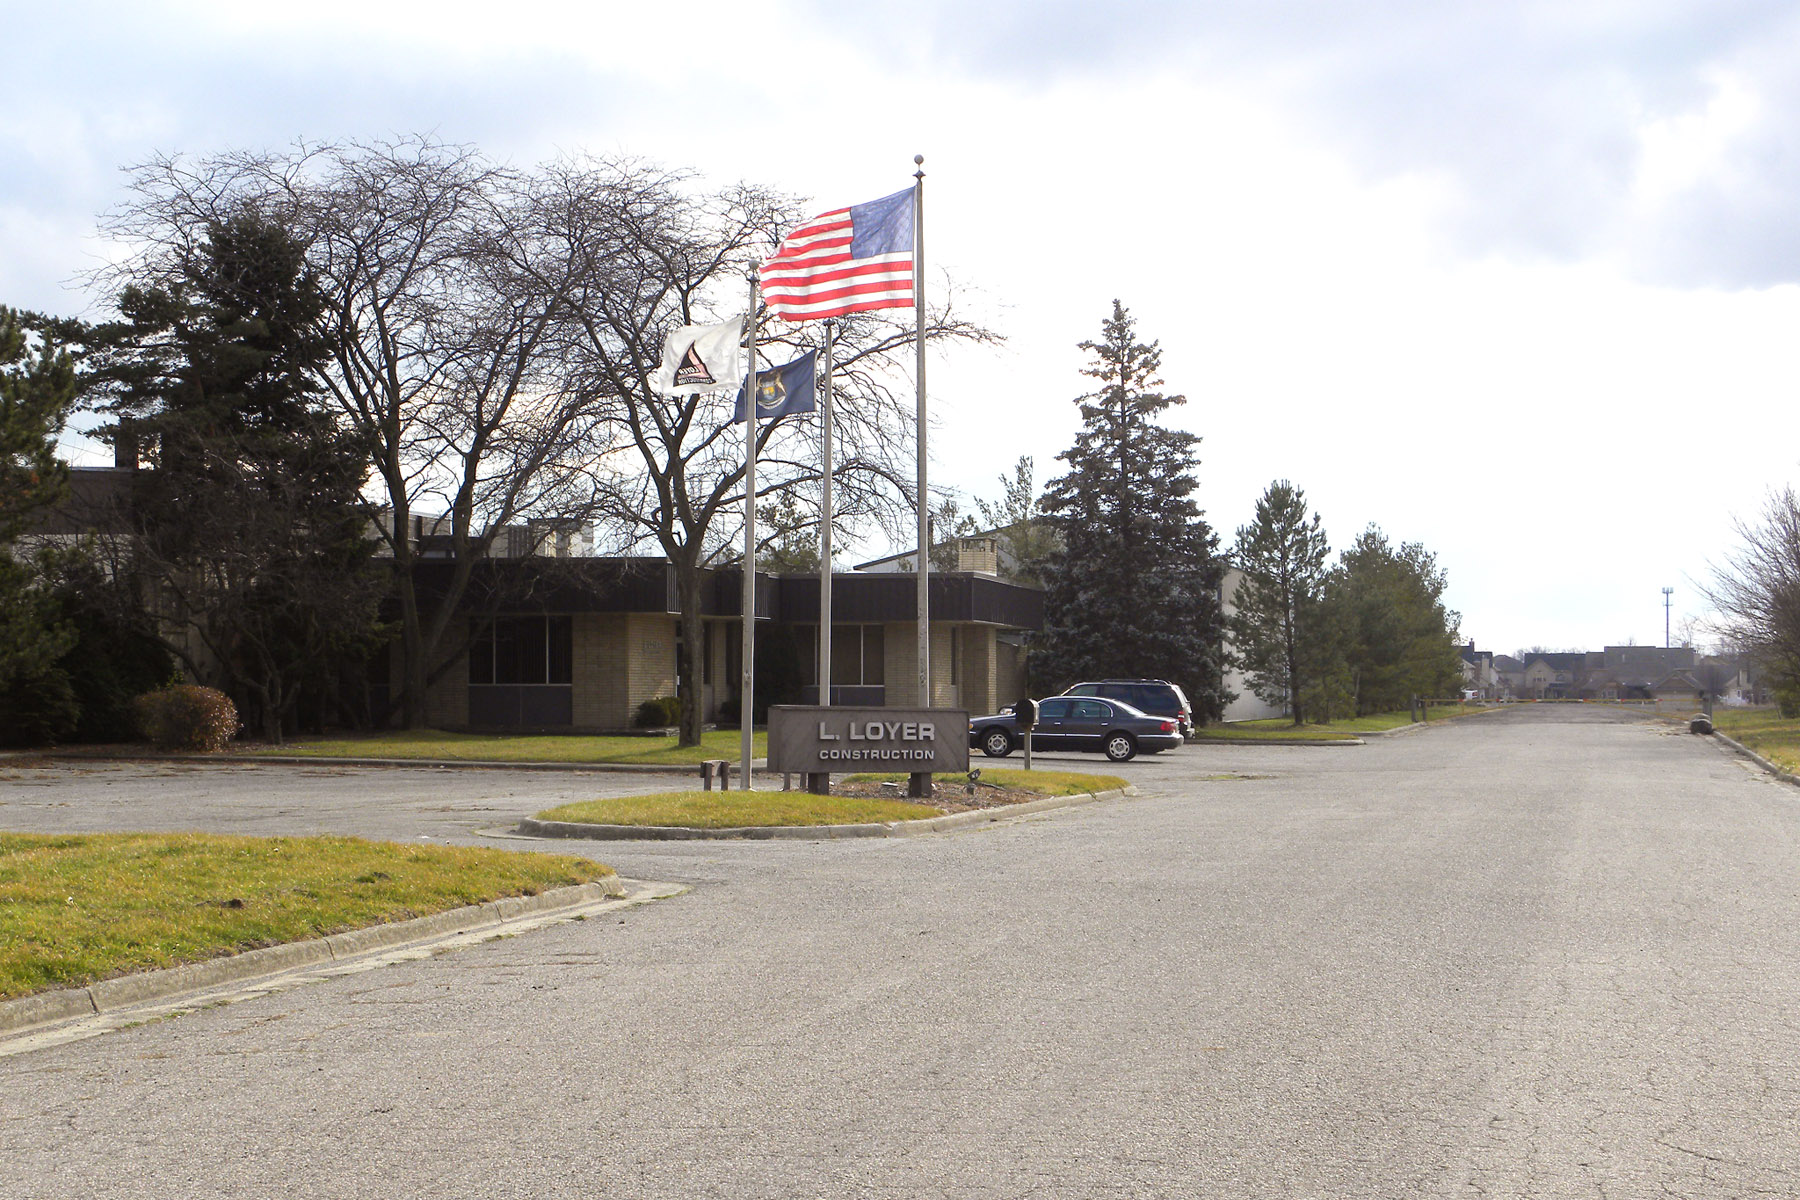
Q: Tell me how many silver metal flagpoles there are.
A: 3